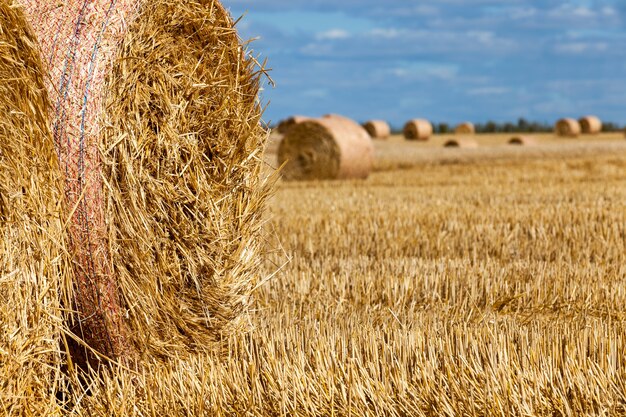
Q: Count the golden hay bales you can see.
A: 11